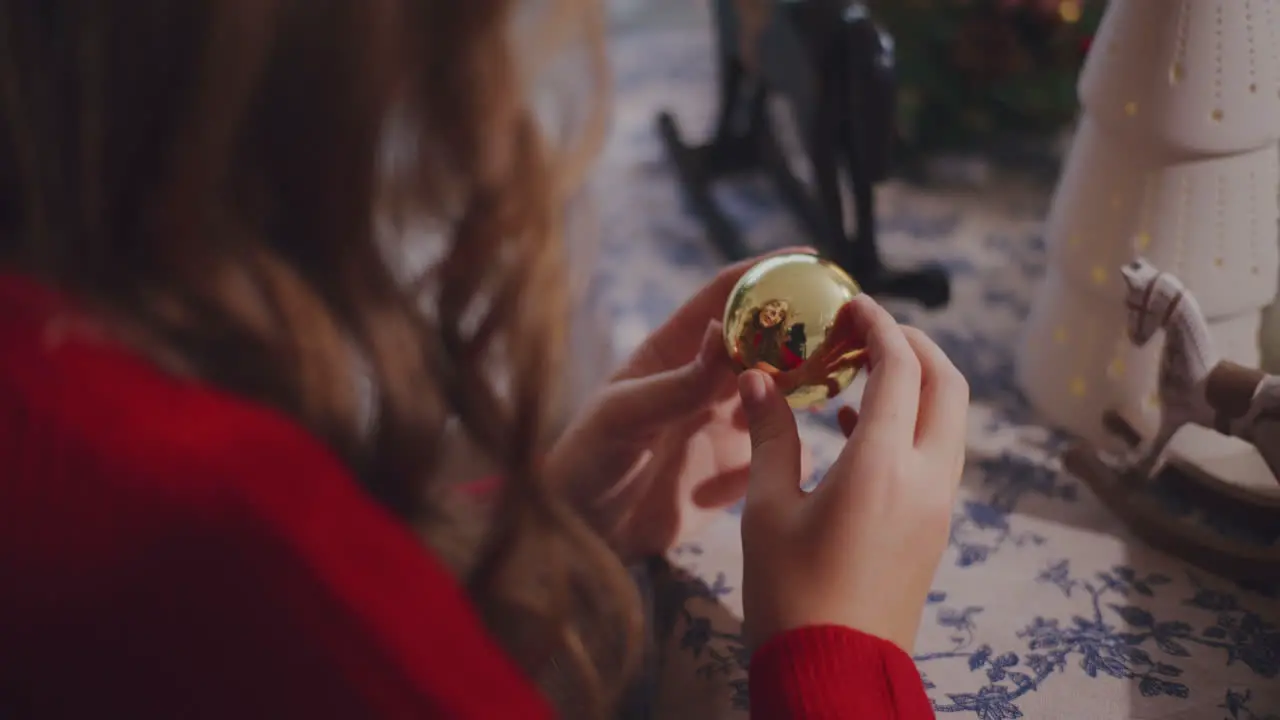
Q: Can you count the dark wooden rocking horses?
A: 1